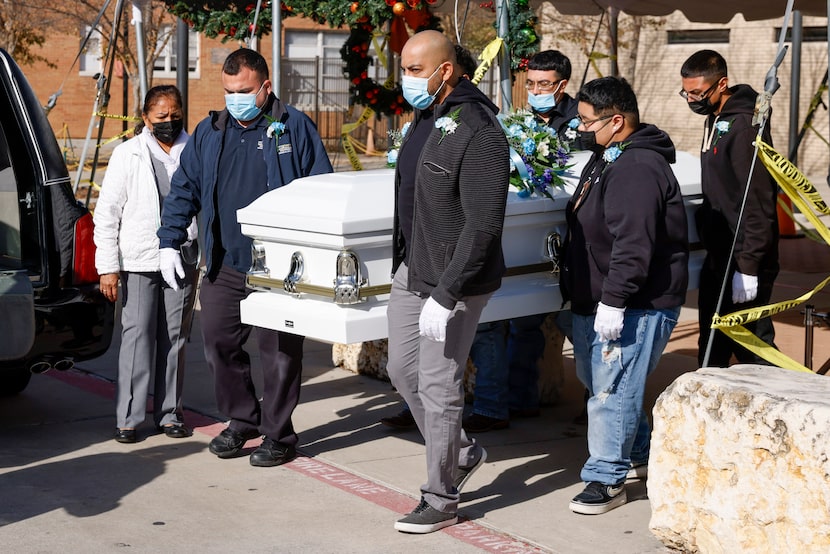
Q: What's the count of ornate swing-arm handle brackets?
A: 4